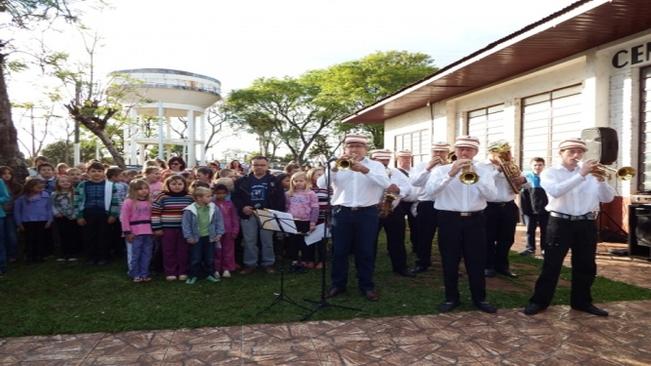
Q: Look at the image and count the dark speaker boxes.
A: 2